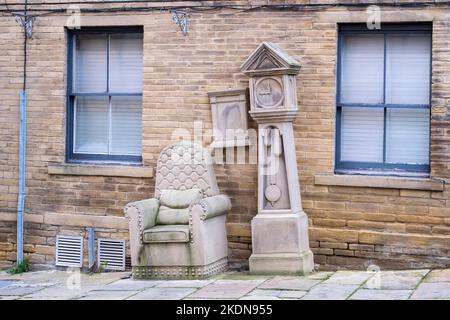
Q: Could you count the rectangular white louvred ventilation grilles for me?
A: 2